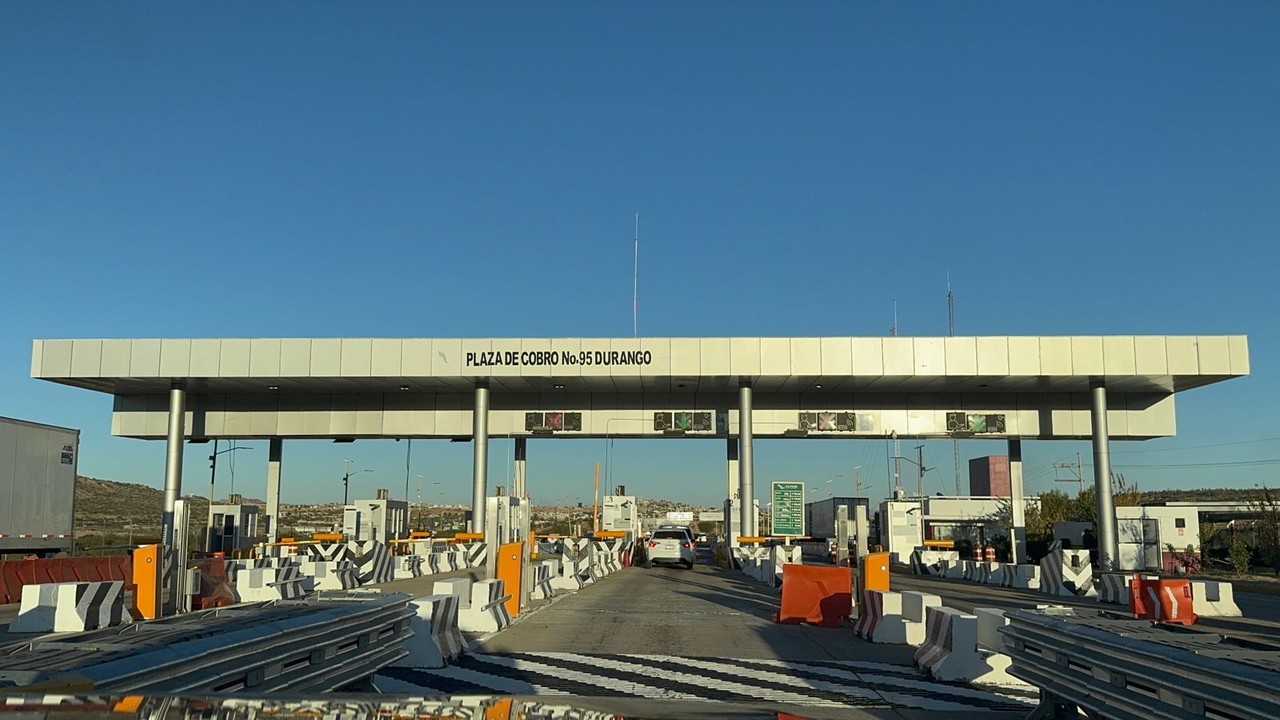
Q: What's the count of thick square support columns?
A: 4